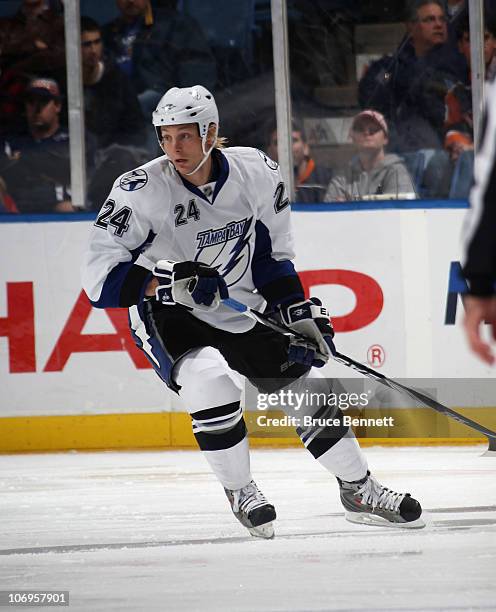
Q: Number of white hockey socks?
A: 2